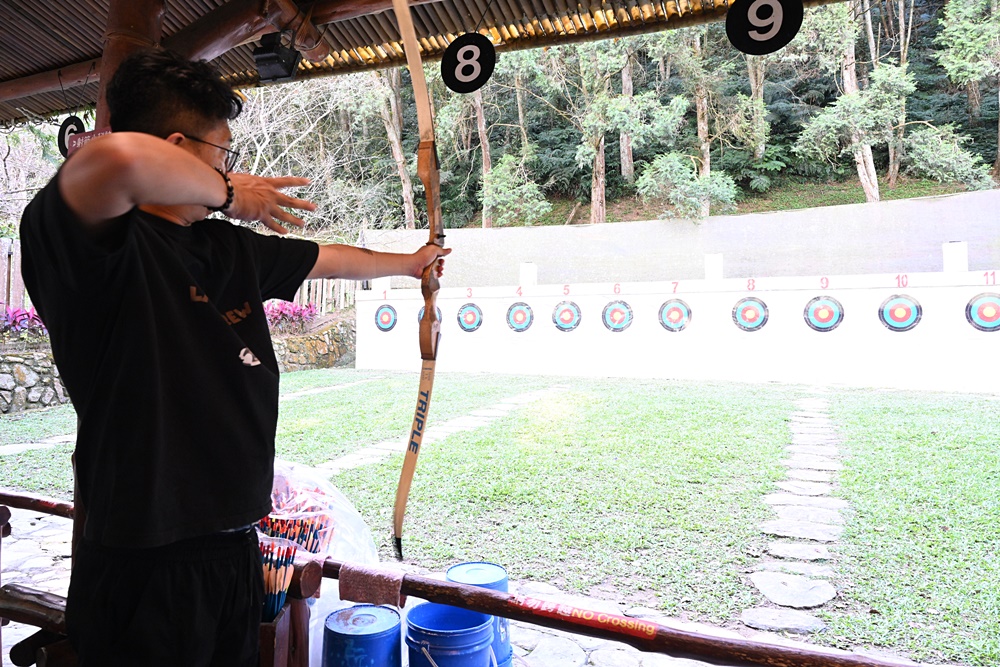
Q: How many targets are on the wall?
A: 11